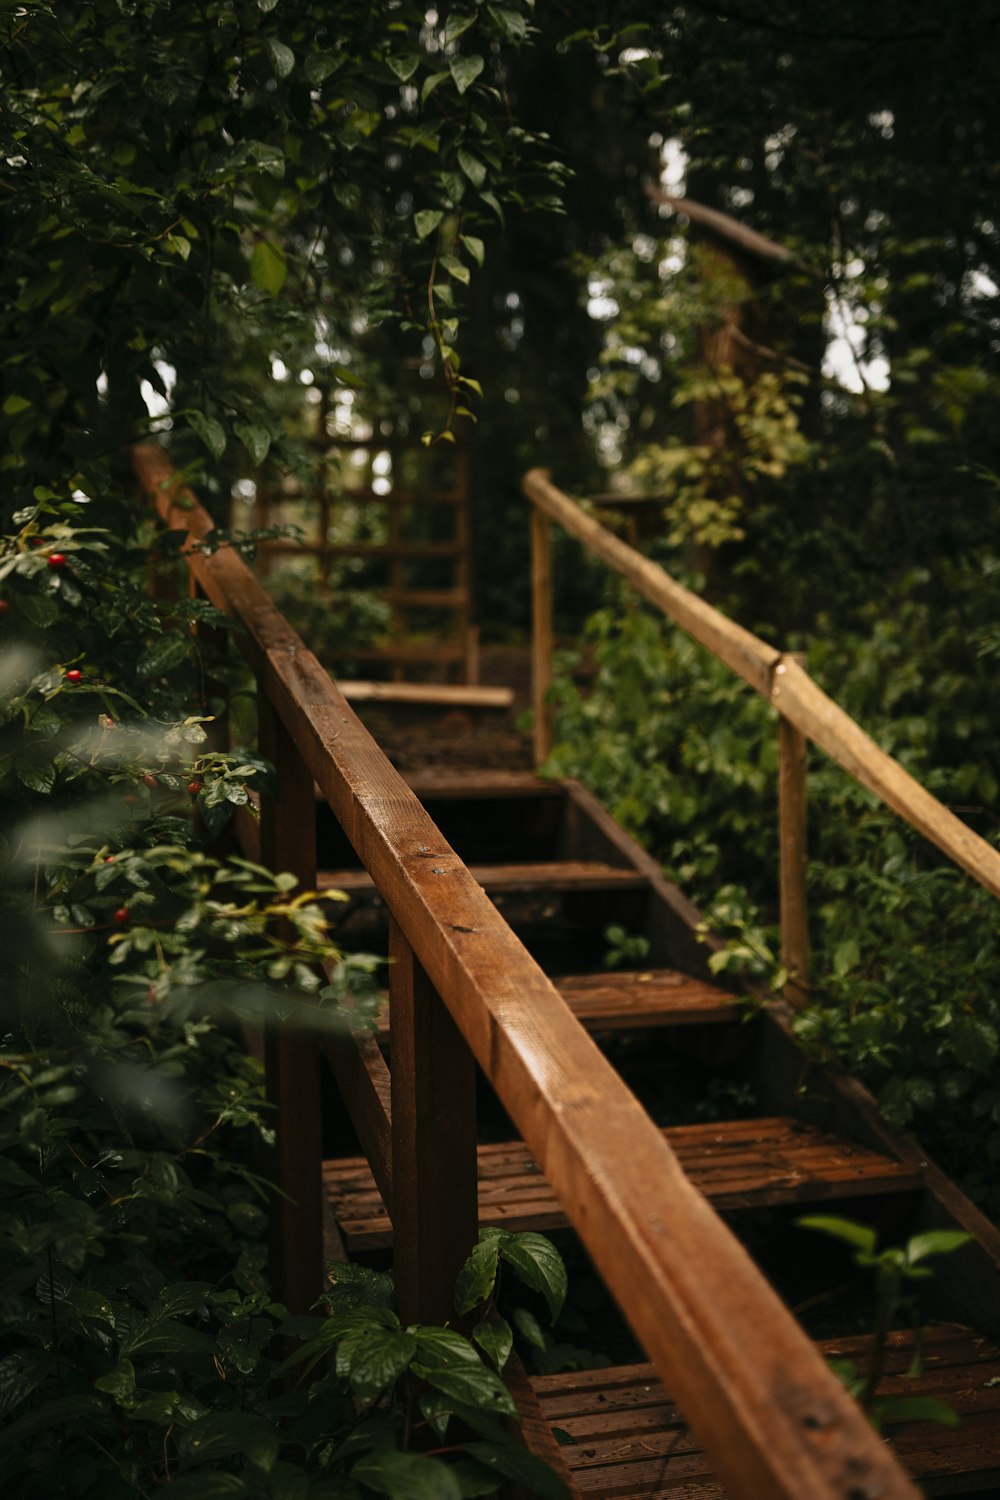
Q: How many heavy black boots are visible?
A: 0